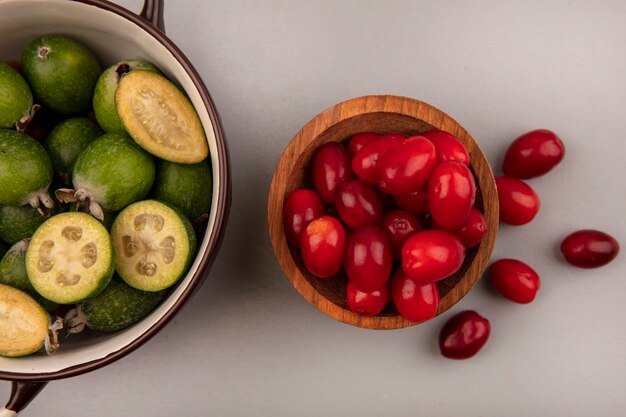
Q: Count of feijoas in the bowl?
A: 14